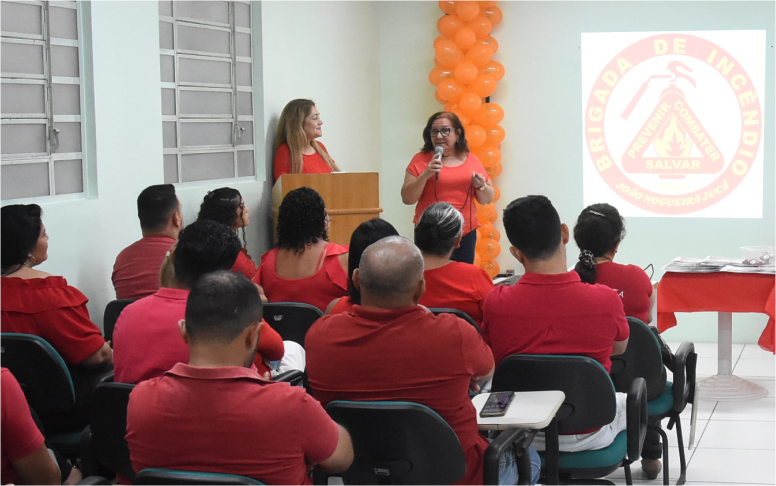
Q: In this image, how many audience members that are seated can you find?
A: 13